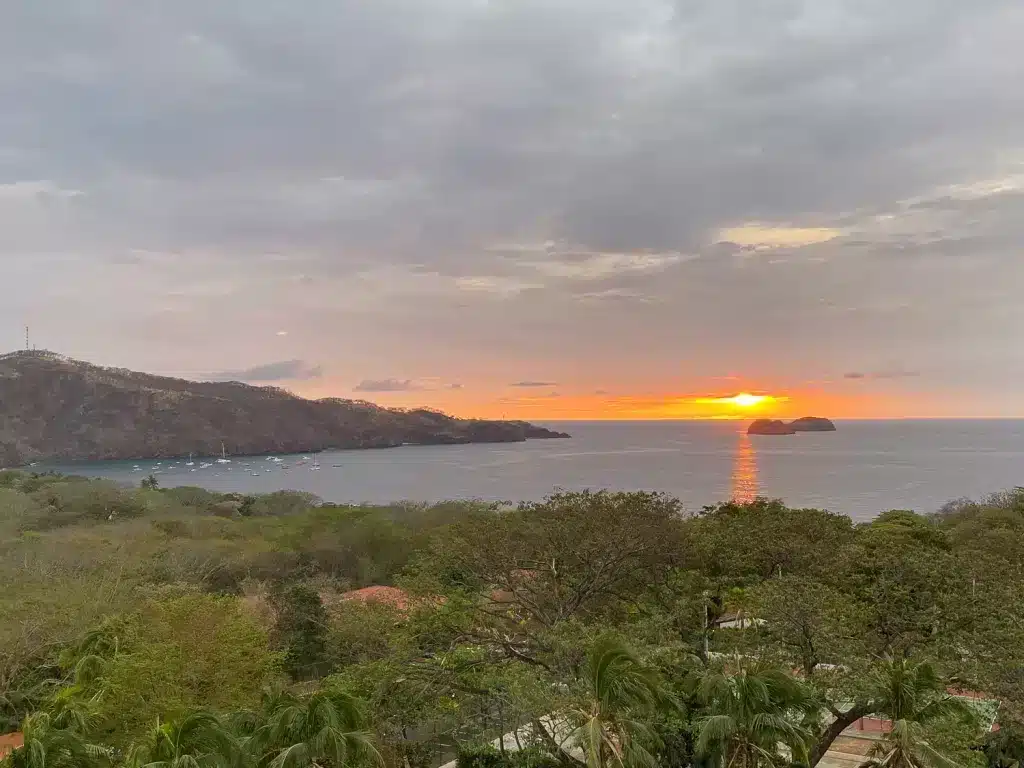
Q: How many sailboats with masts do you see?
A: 3